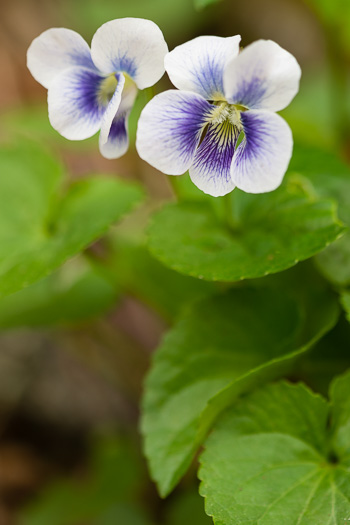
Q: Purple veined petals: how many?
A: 10